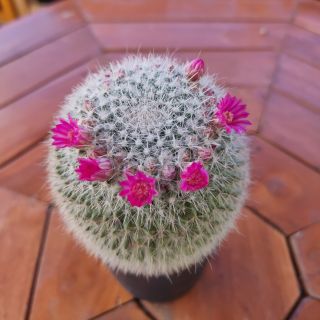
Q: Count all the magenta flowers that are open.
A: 5